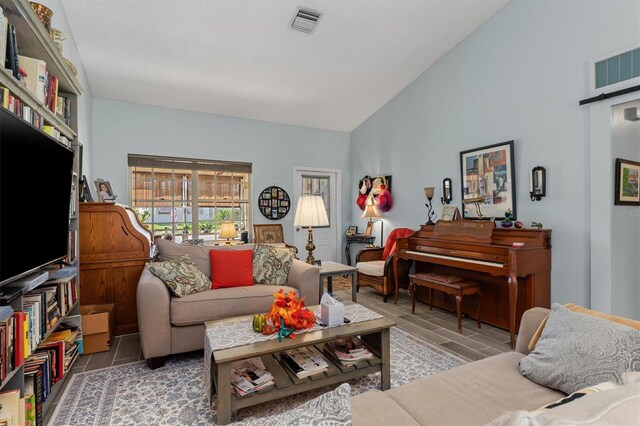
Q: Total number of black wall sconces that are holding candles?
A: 2